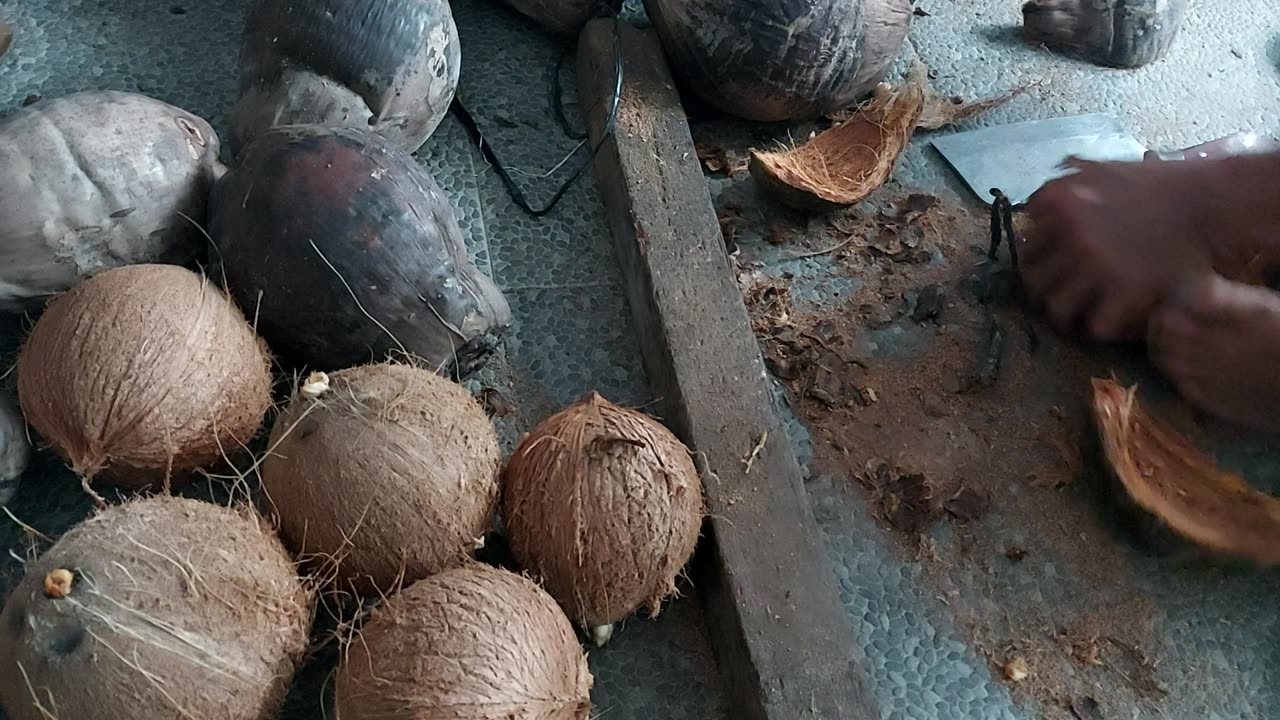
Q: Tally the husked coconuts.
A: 5